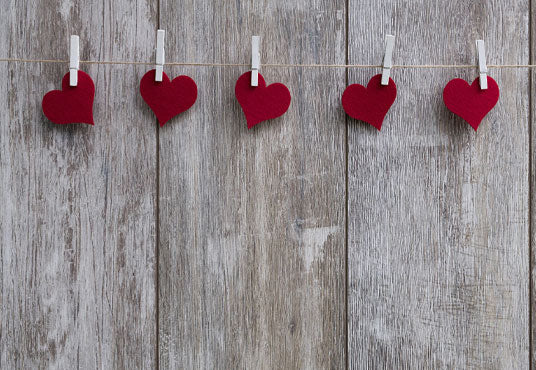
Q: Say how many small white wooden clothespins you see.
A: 5